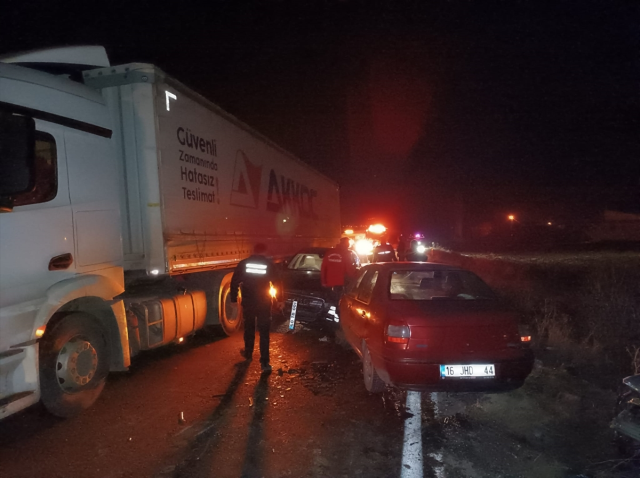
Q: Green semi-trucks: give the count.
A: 0